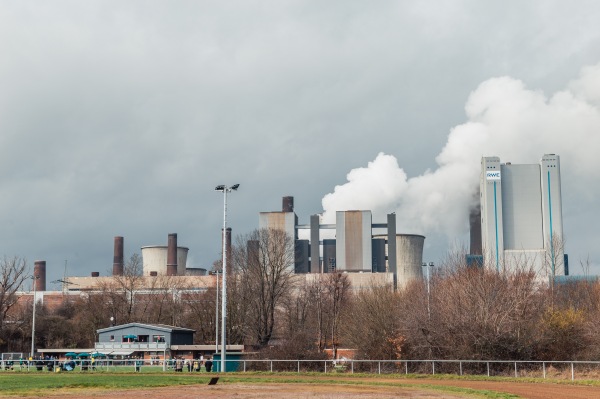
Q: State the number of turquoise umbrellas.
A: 4